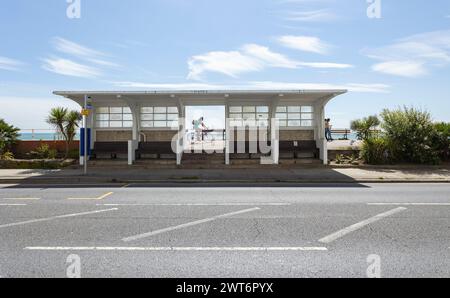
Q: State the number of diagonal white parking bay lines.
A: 3